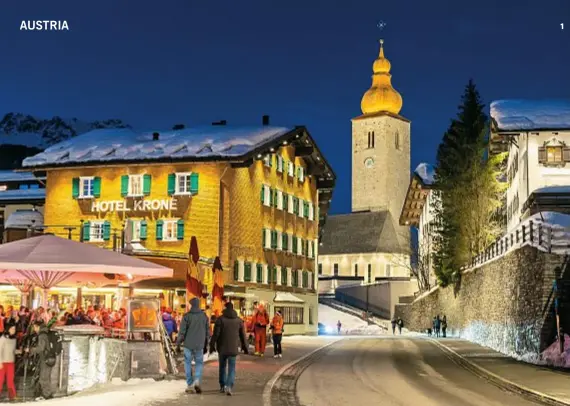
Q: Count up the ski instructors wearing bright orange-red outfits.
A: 2